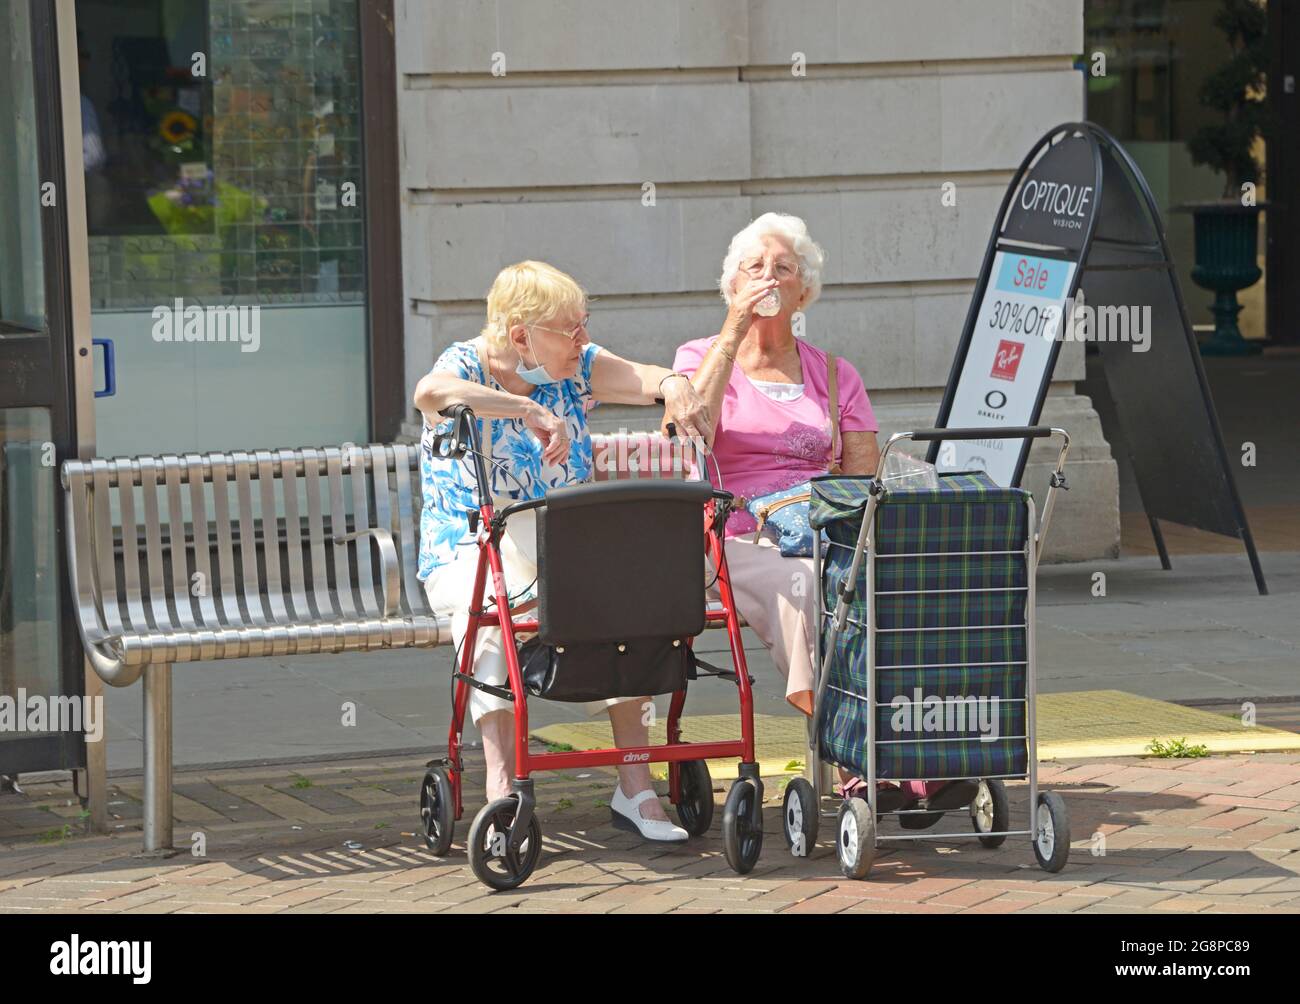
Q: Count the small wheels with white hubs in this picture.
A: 4